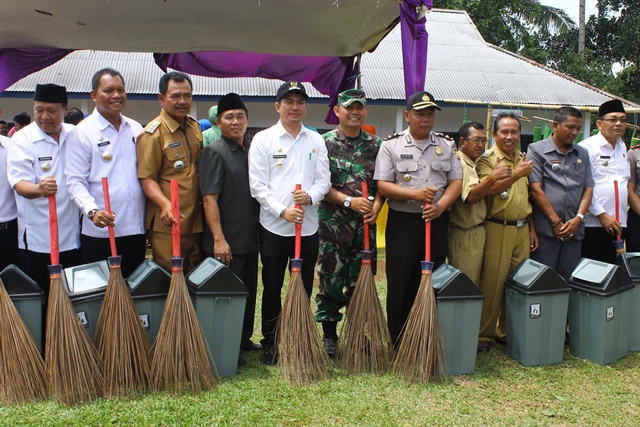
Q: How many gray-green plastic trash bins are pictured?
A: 8